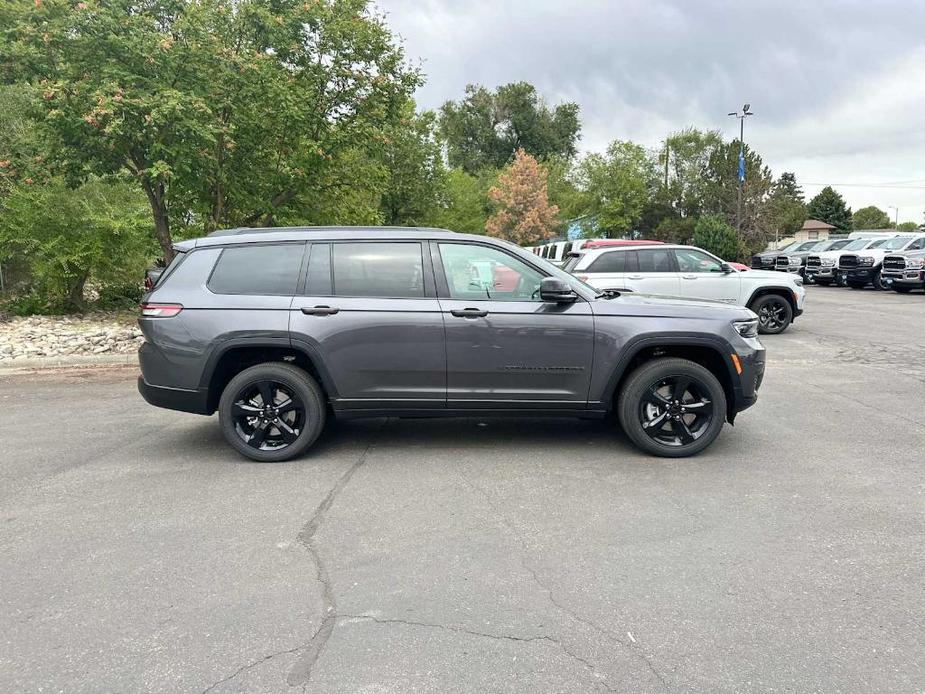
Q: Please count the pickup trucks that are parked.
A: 5